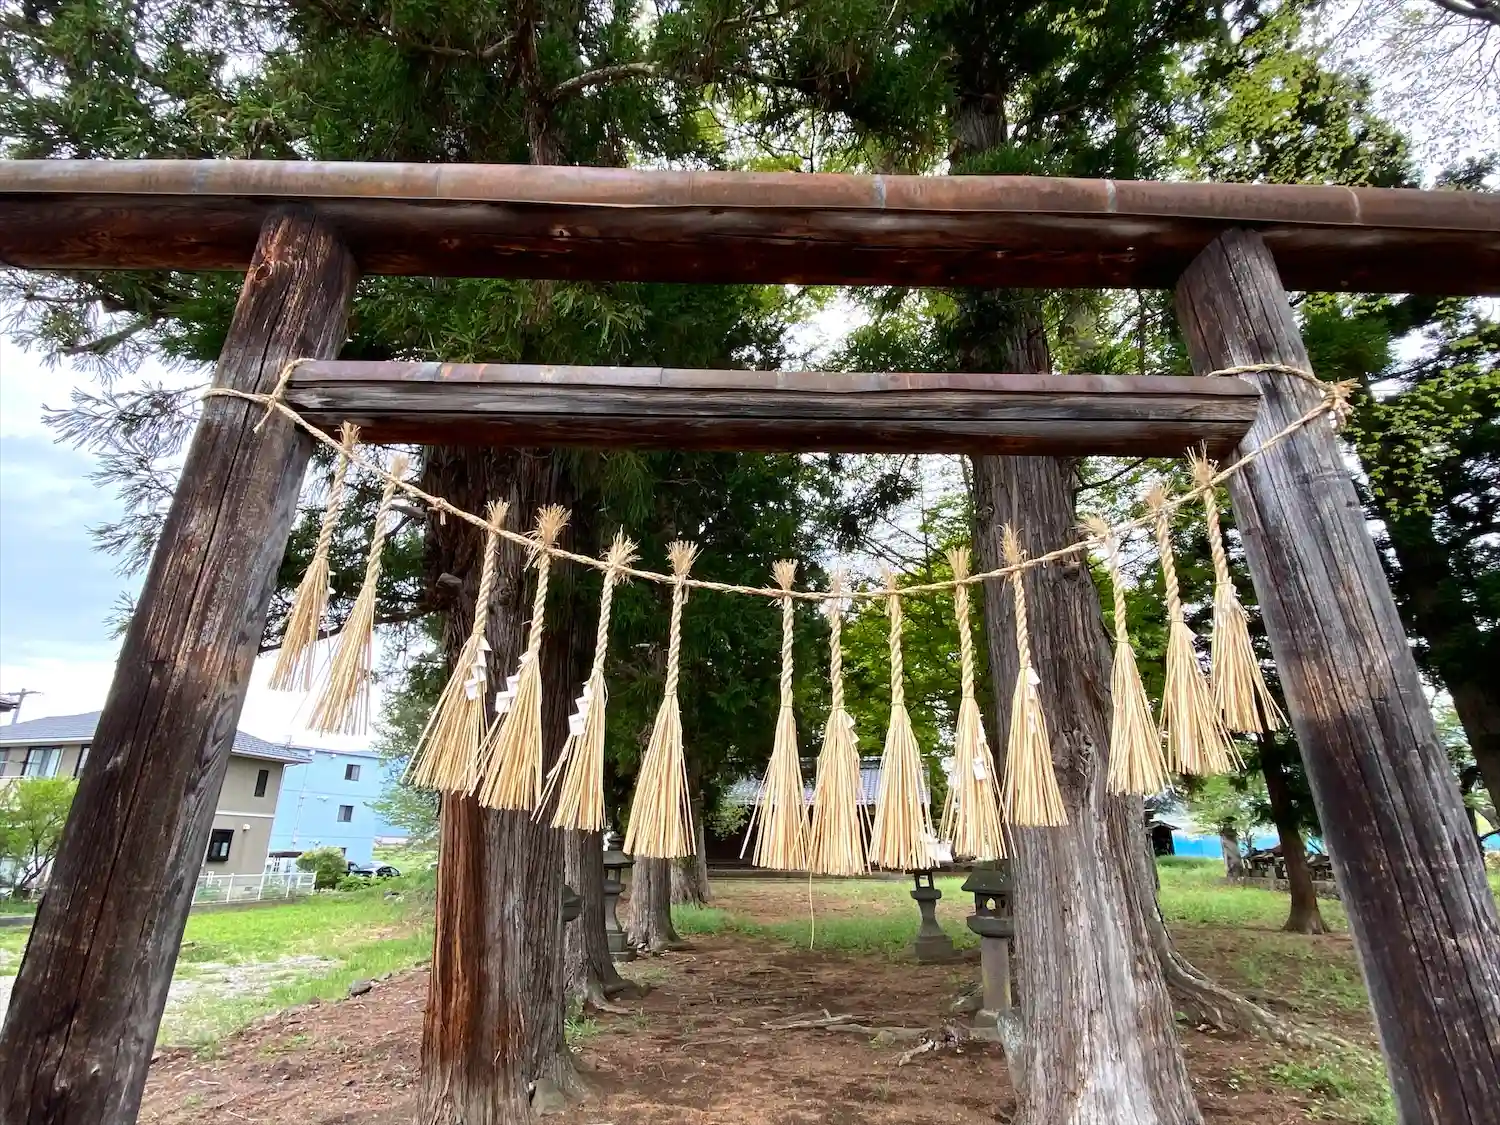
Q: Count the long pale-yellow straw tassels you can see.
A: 14